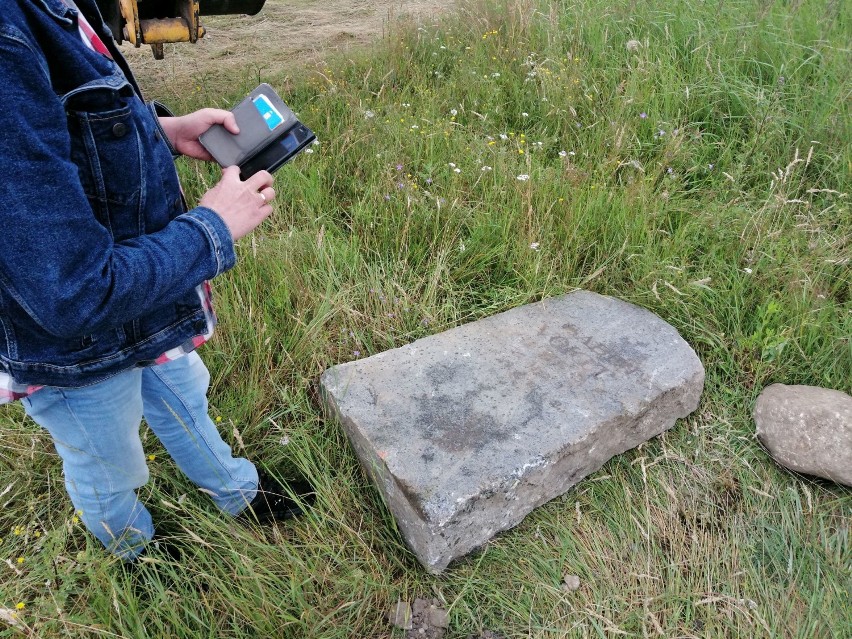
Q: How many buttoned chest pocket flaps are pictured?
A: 1